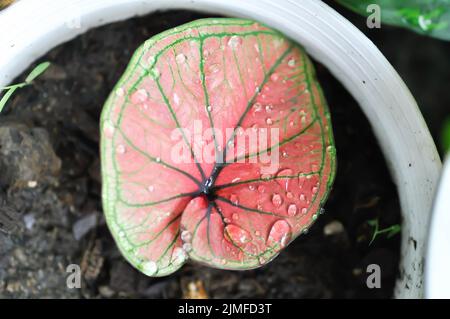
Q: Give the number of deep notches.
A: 1